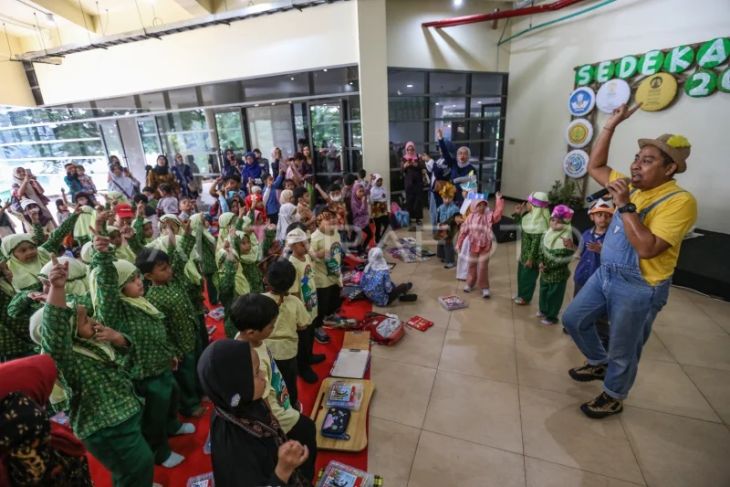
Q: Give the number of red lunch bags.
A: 1